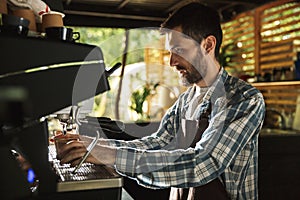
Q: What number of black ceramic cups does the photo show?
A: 2